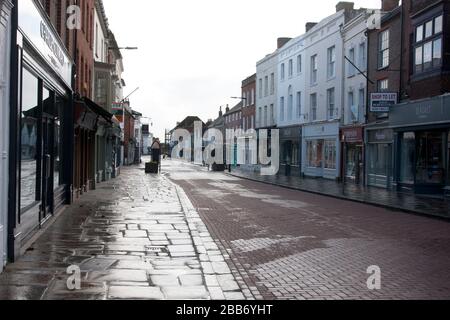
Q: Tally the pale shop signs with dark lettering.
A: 2